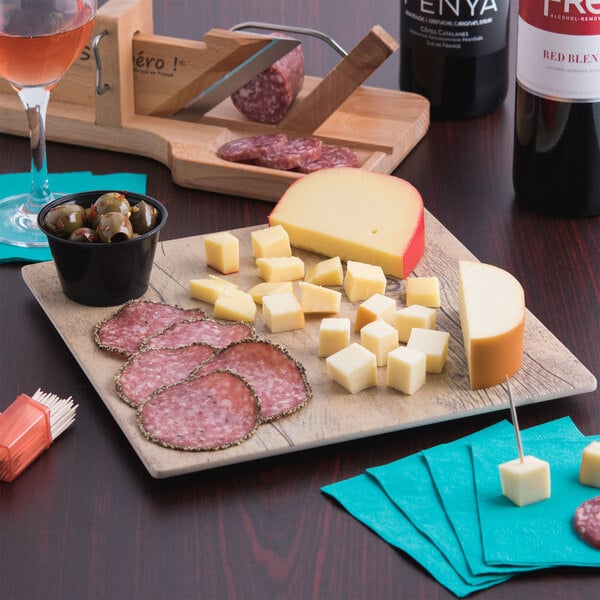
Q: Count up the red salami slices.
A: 9